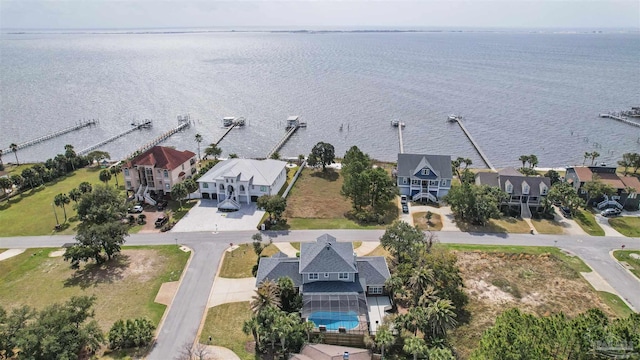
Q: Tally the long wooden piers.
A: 8